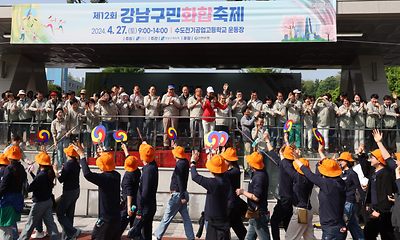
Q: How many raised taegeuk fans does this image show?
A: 9